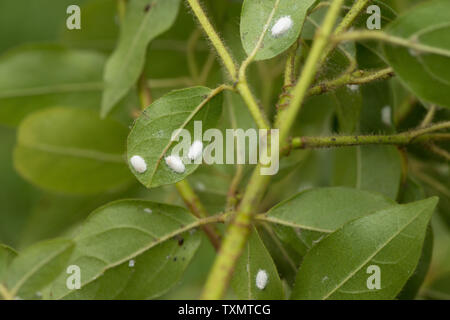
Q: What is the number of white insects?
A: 5